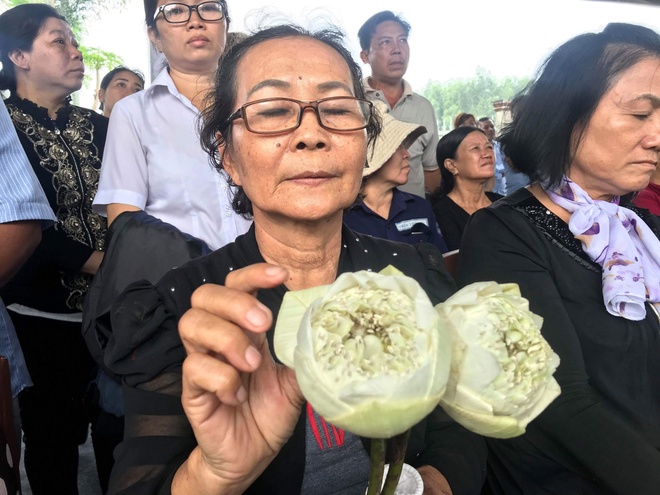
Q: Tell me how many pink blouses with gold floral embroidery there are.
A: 0